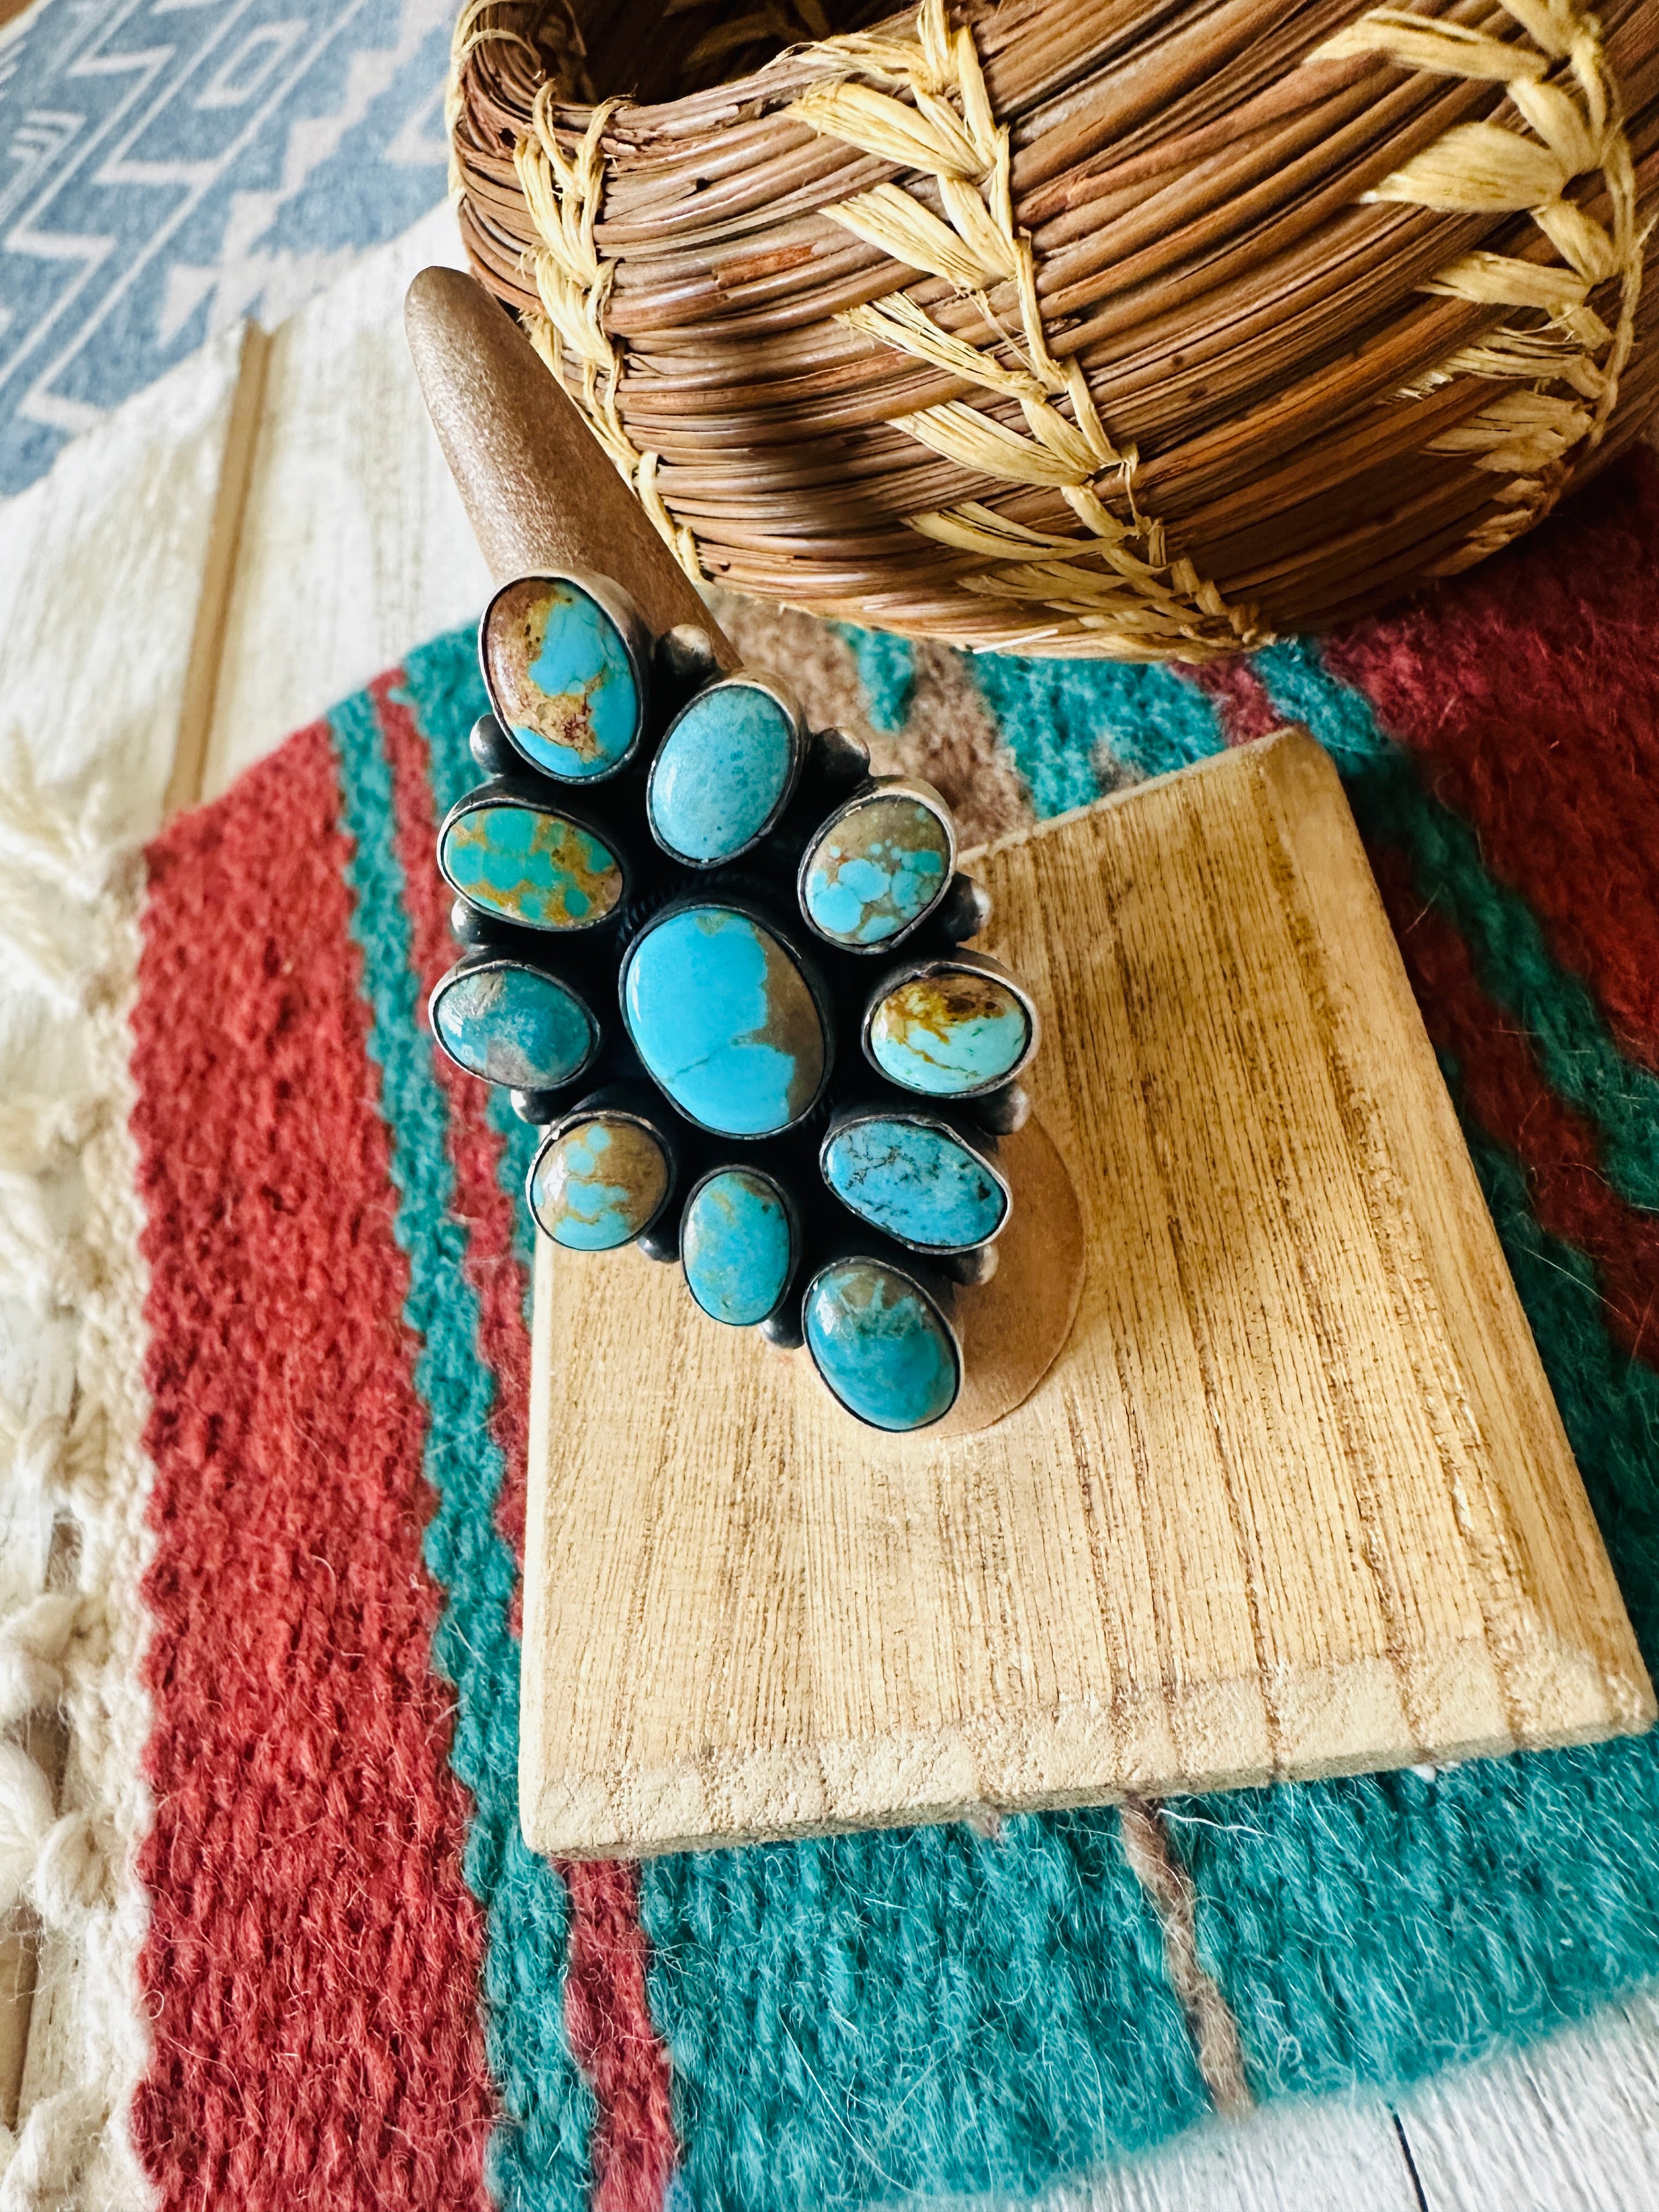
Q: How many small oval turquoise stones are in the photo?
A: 10